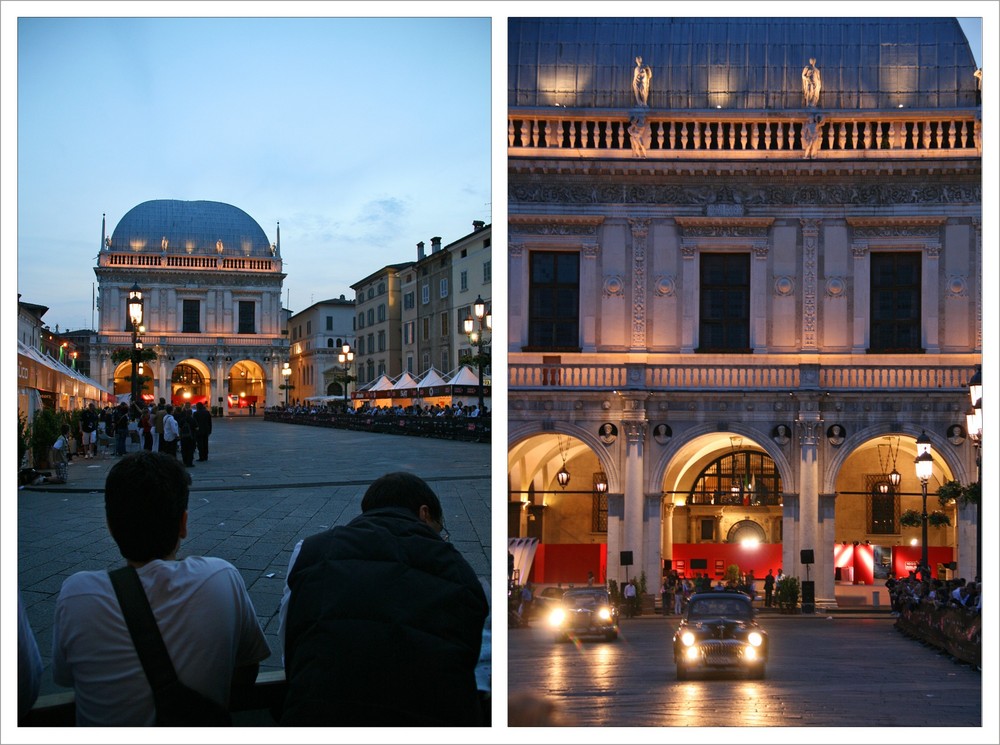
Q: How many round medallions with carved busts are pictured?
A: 5